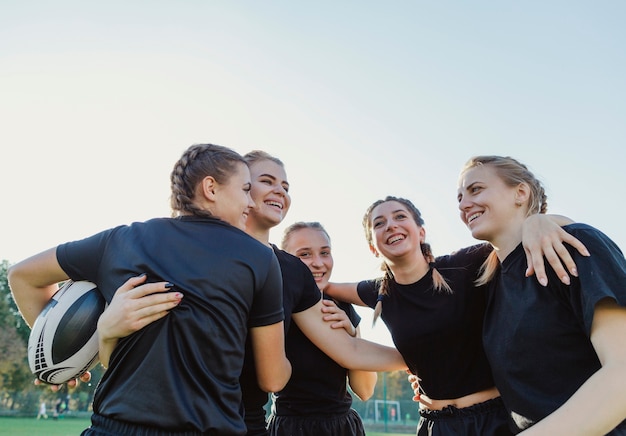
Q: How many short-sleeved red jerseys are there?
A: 0